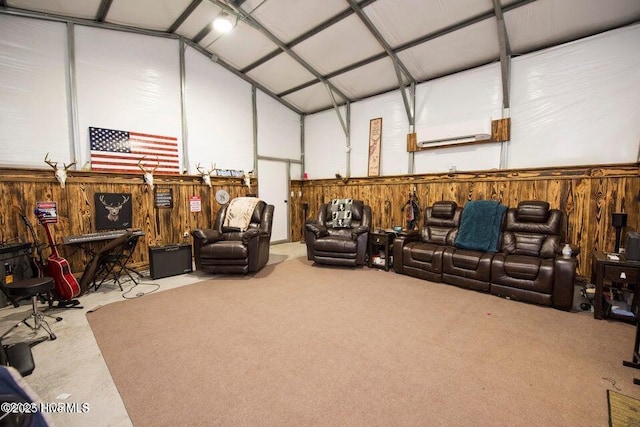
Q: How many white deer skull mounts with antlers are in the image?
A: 4